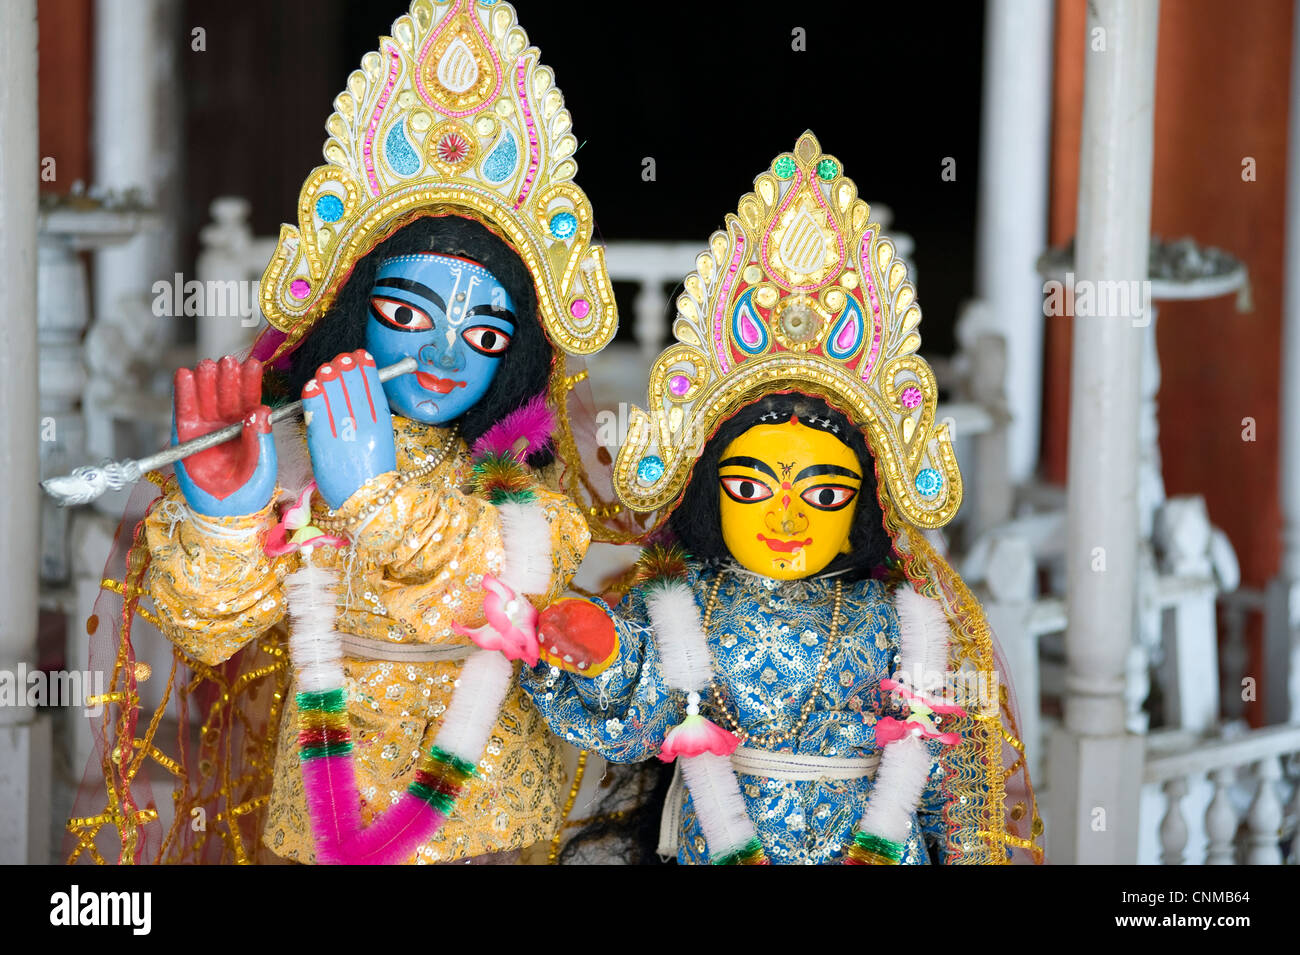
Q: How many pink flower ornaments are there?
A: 4